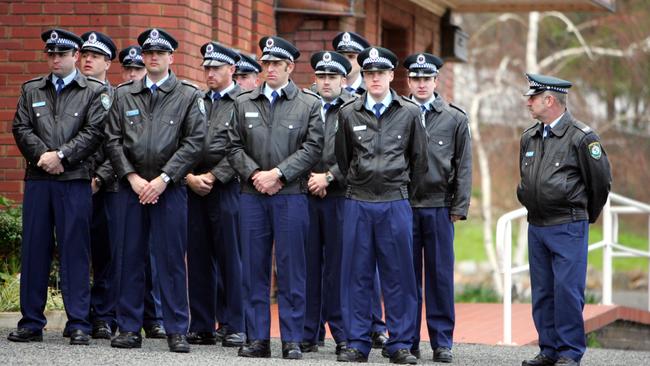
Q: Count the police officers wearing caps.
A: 12